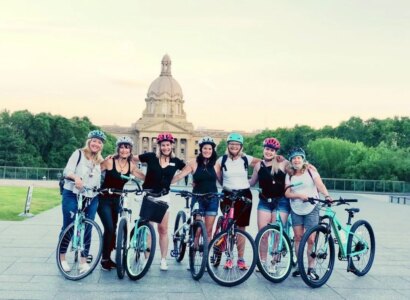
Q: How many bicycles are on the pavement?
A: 7